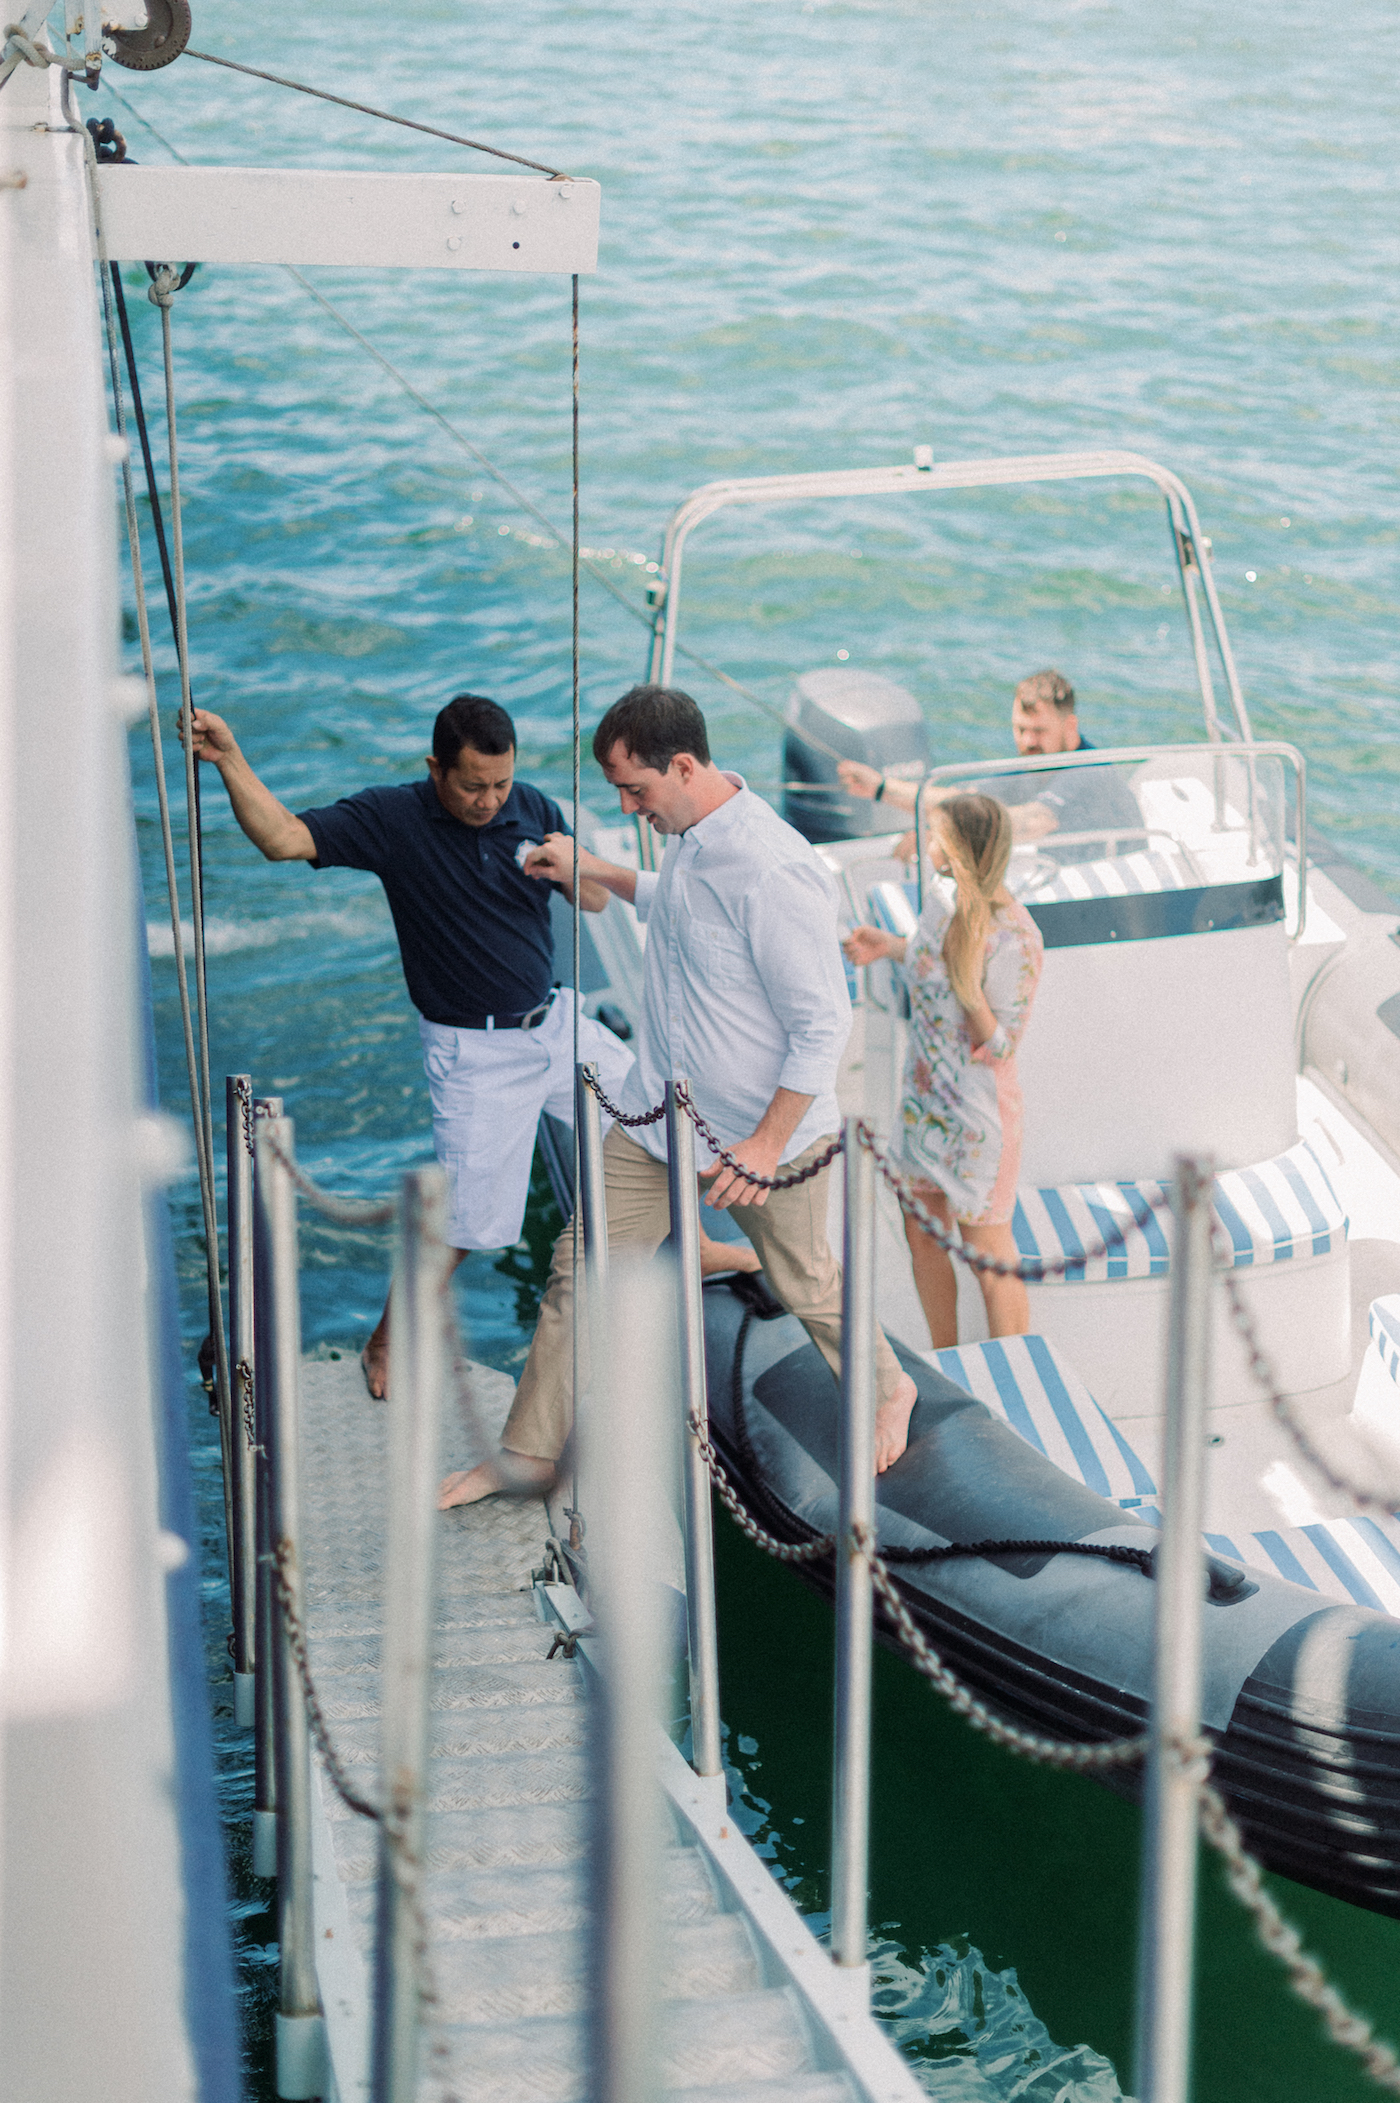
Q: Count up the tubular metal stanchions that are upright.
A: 9